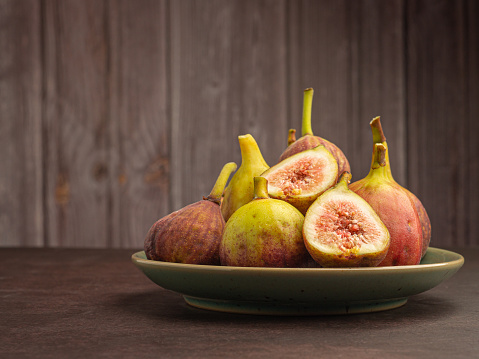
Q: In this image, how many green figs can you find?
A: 2